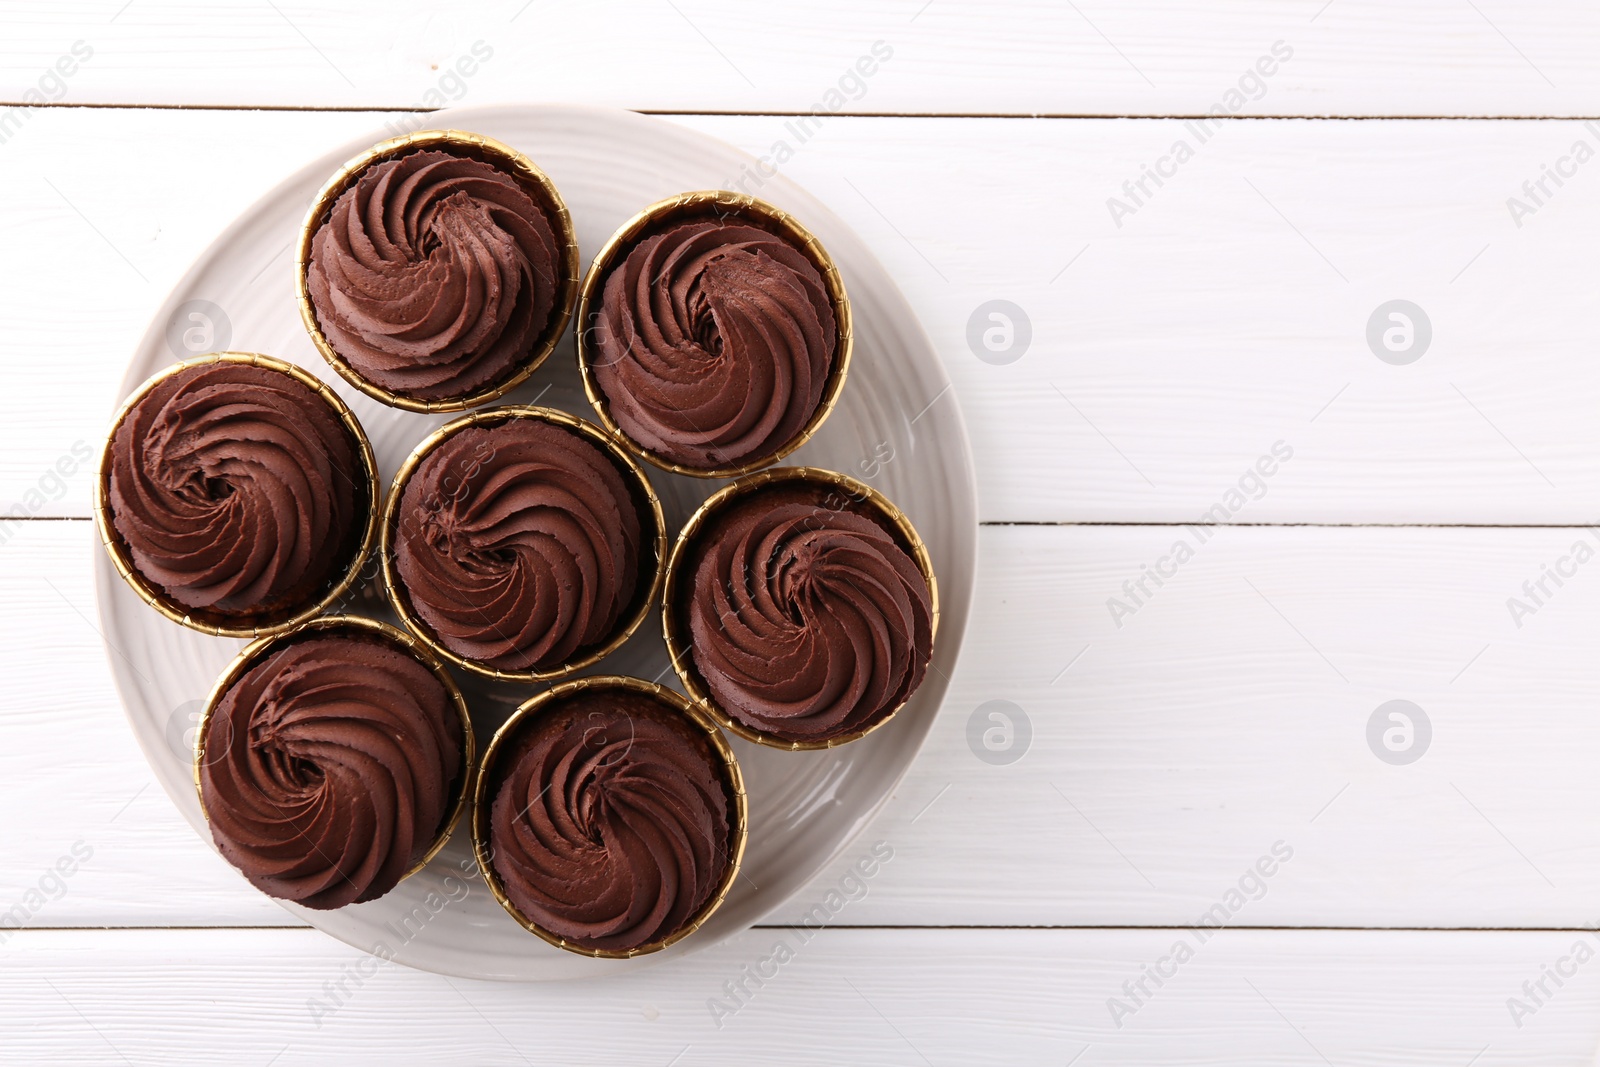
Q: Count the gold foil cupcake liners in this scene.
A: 7